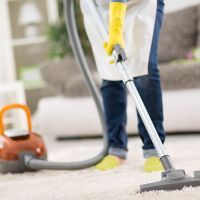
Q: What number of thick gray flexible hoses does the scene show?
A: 1